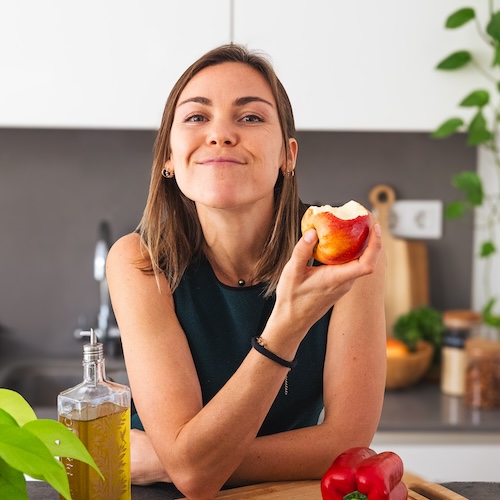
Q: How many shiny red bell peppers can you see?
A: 1